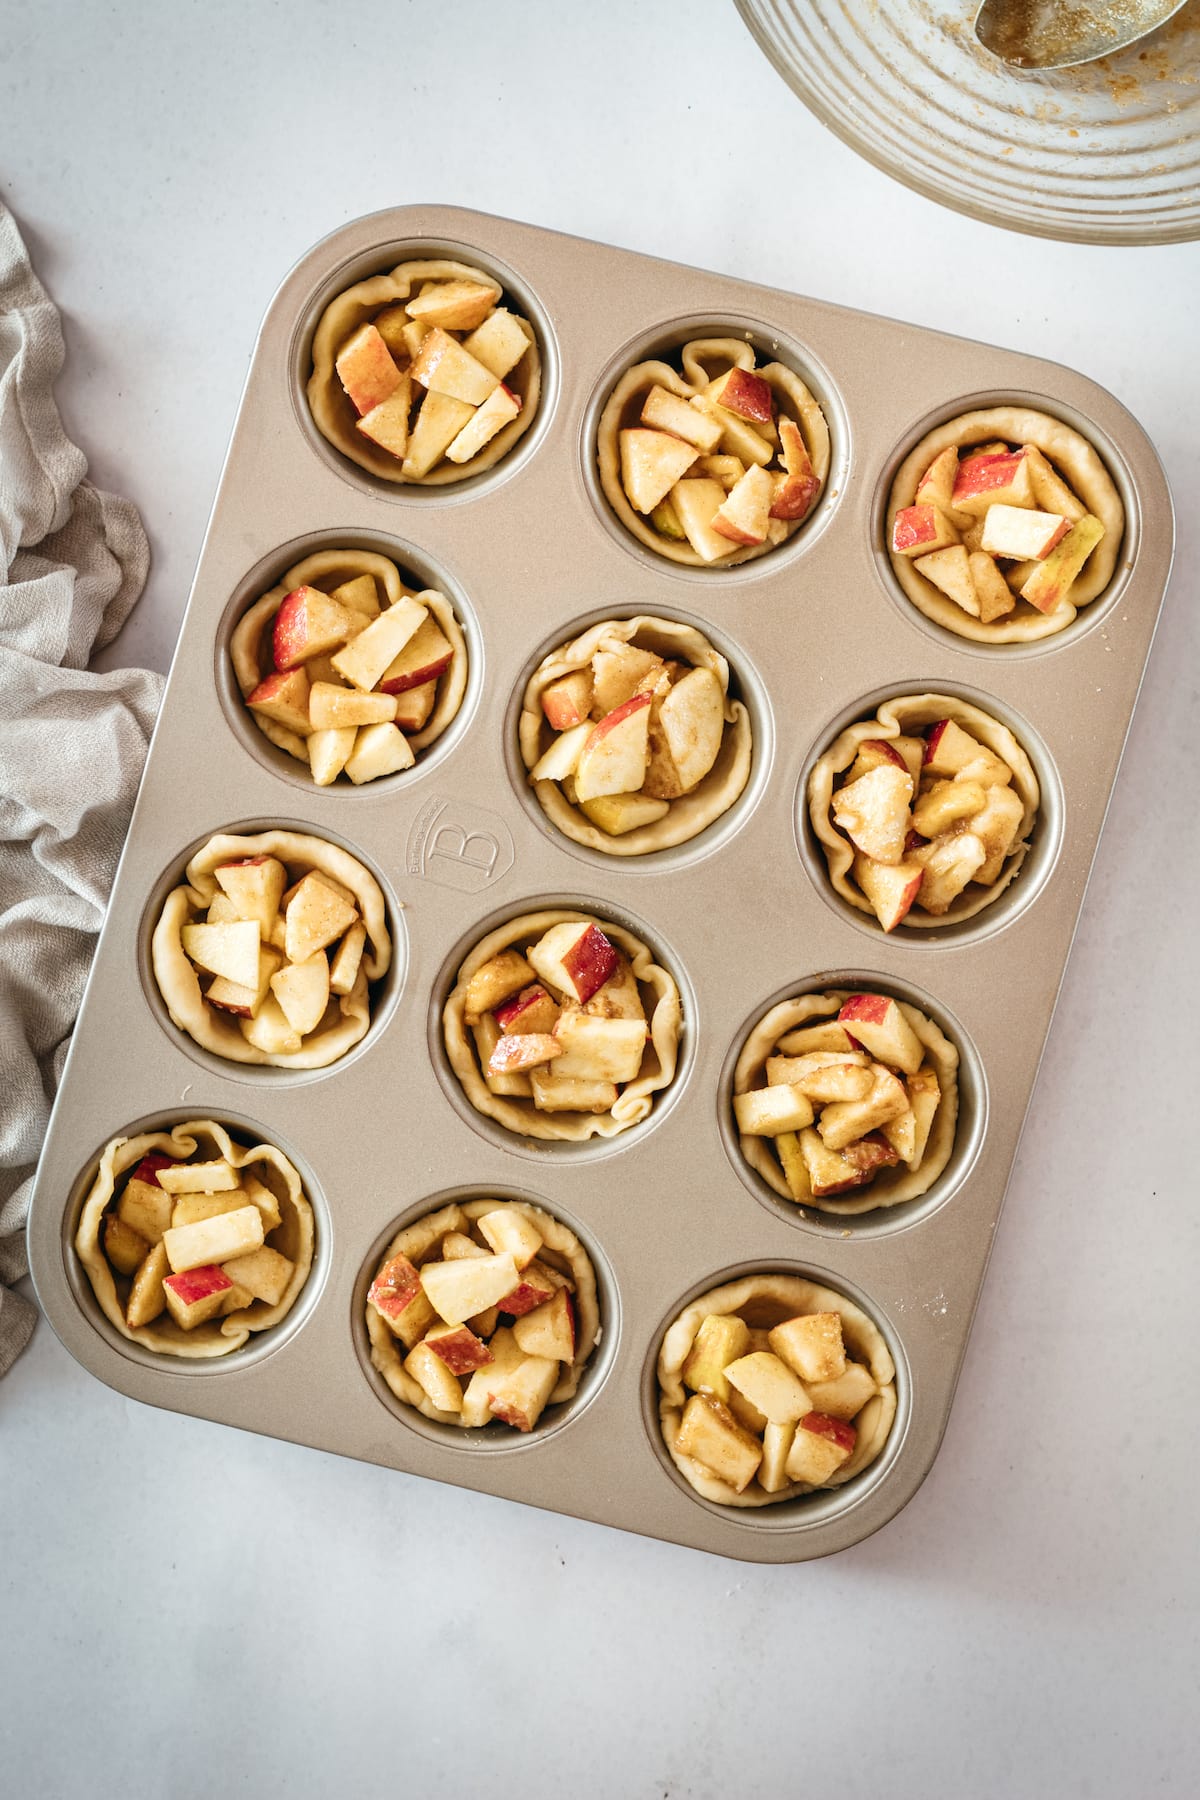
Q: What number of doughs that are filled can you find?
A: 12